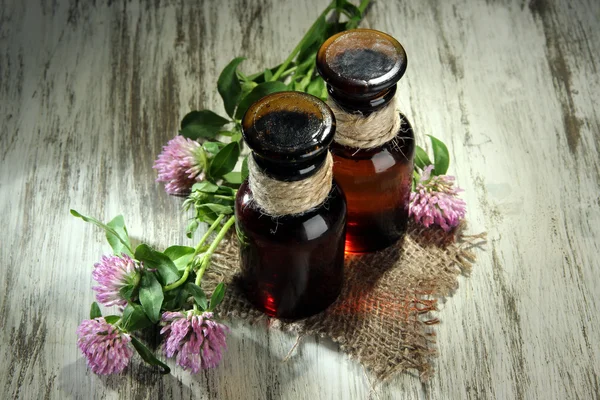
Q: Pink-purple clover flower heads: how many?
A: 5